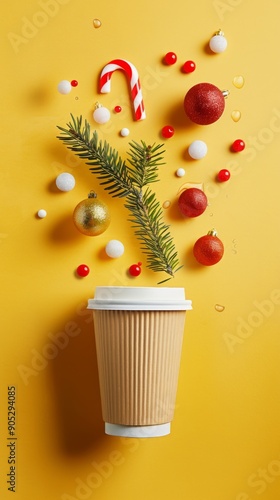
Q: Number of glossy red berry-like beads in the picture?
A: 9